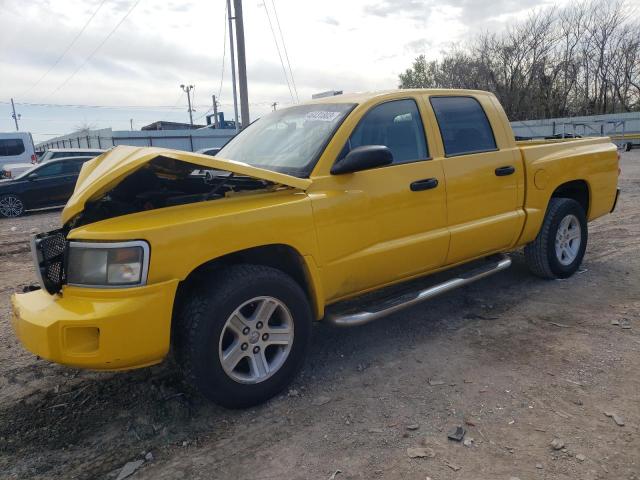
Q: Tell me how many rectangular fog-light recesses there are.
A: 1